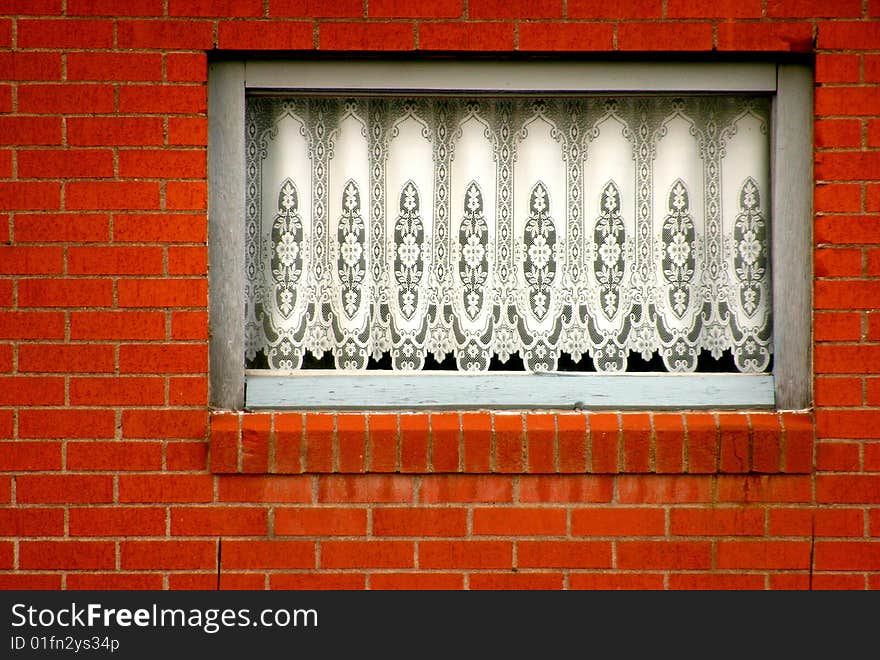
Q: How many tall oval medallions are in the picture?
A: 8